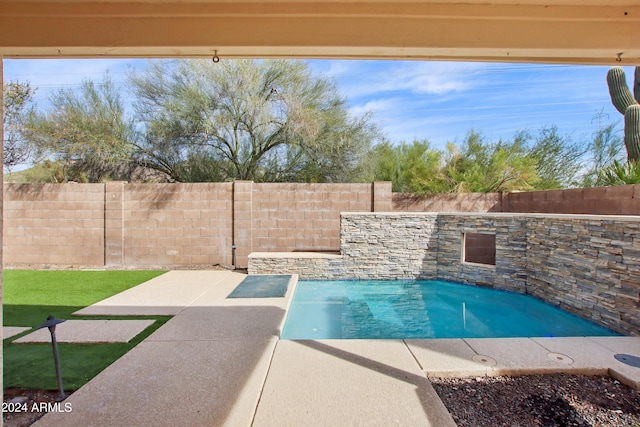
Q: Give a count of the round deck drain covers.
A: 3